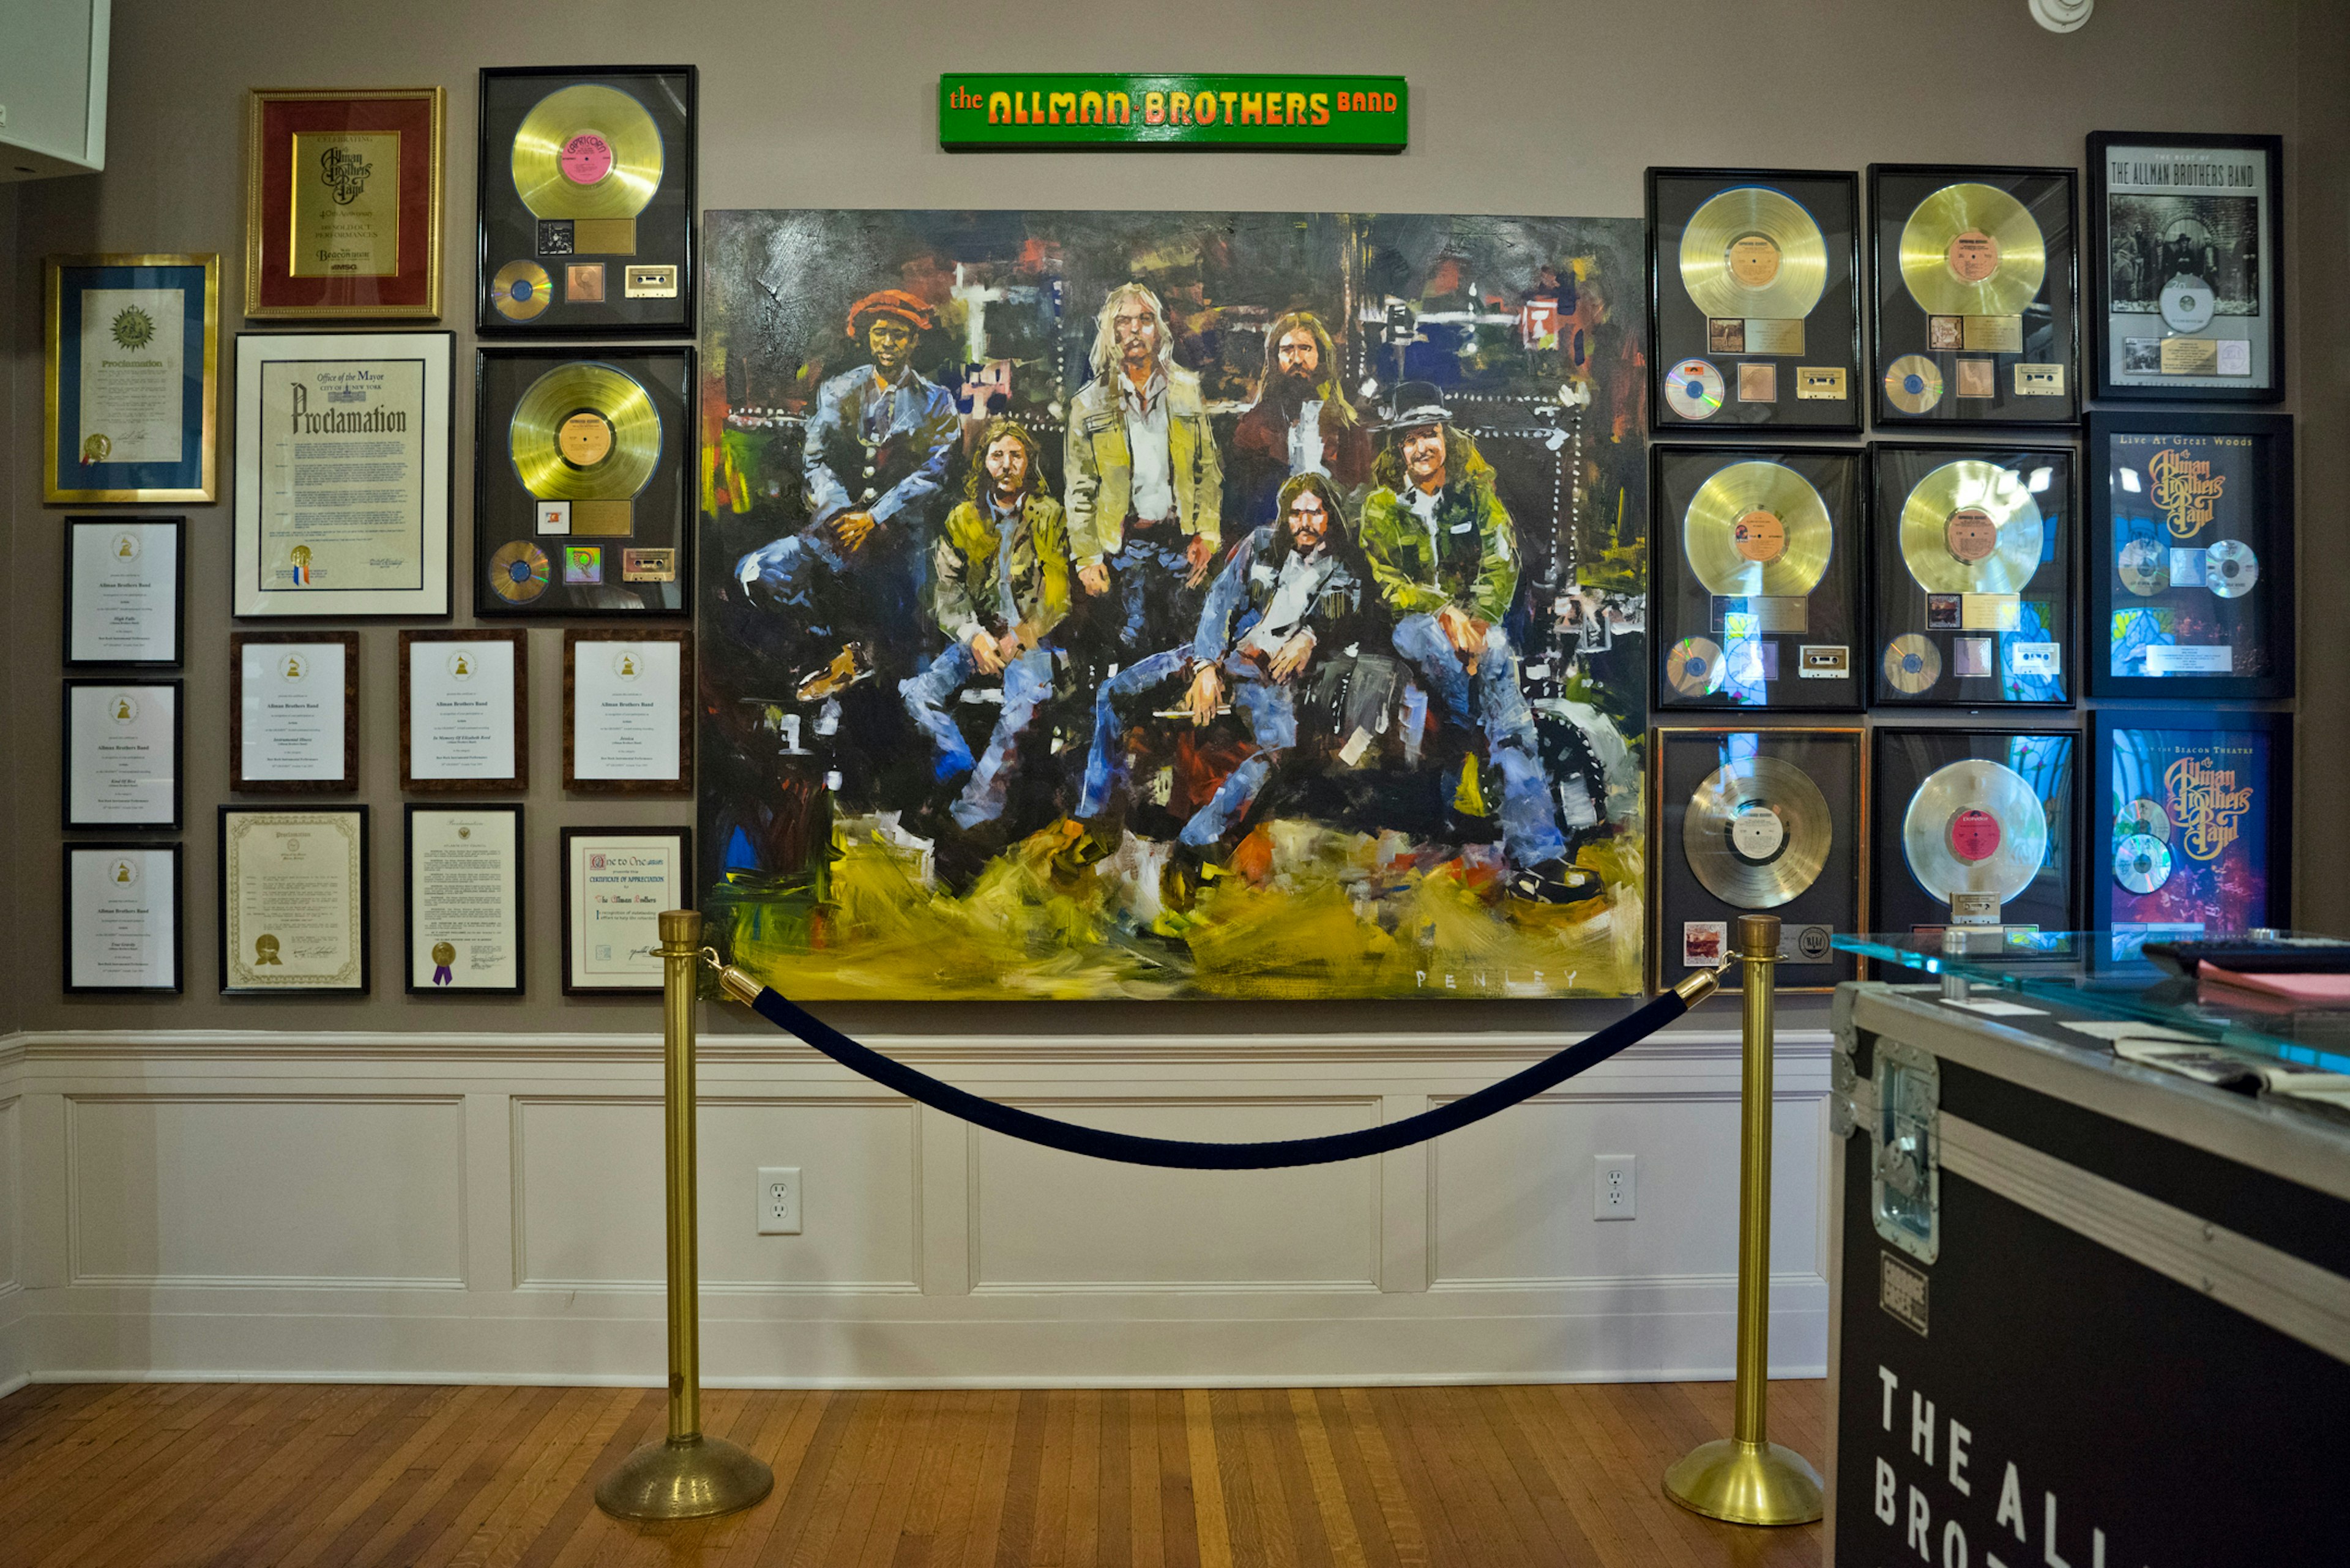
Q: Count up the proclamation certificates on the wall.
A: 4